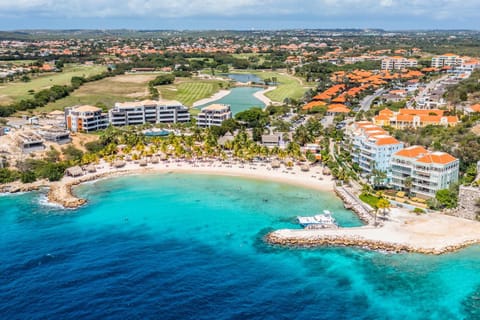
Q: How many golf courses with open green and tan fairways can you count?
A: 1